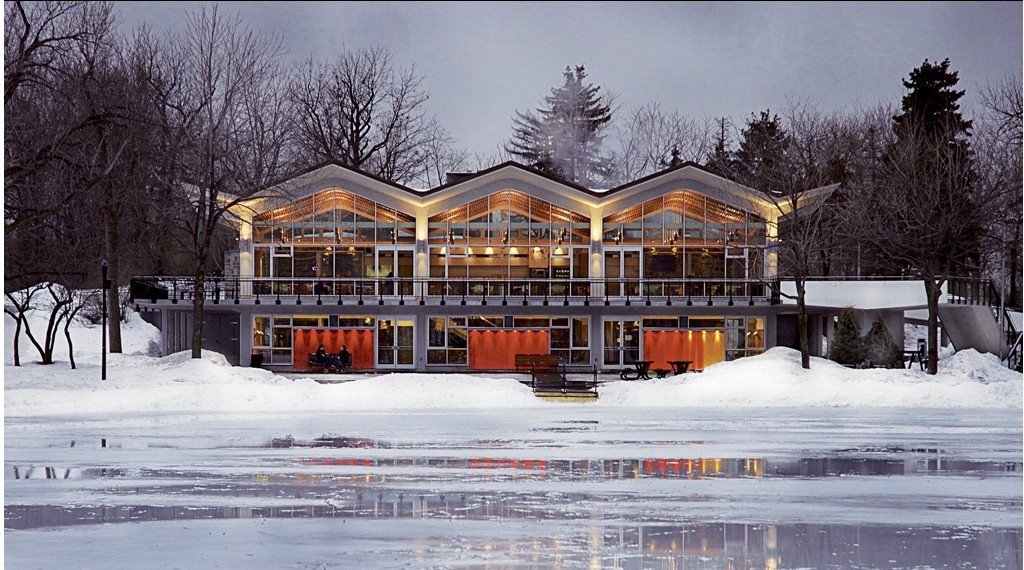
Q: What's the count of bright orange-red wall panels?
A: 3